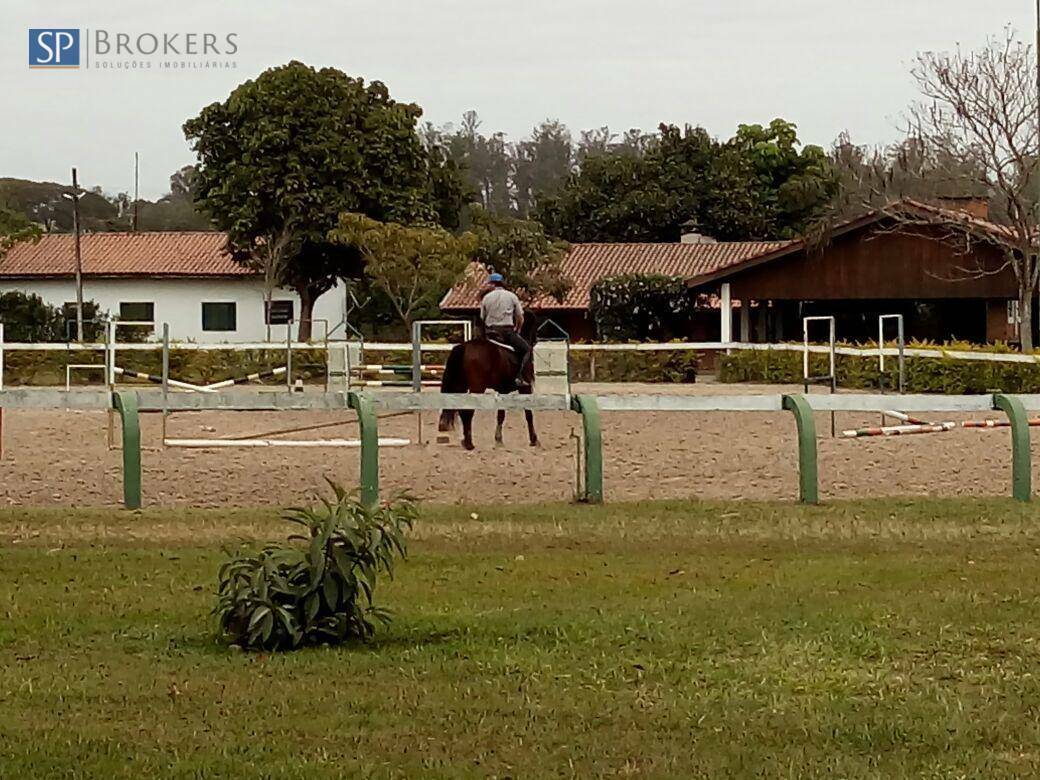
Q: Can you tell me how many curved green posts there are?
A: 5